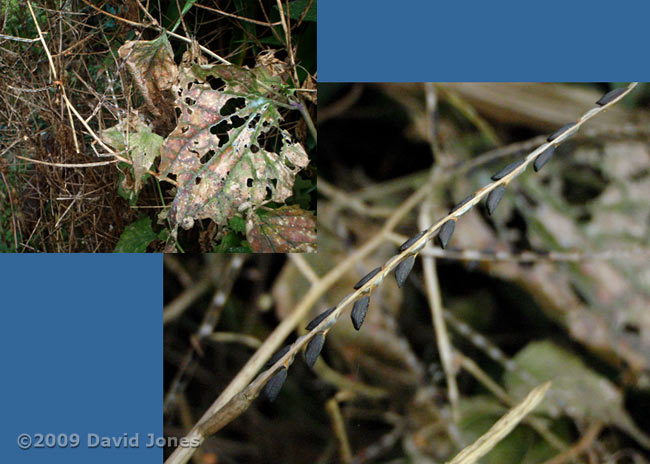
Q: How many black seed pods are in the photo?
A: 15